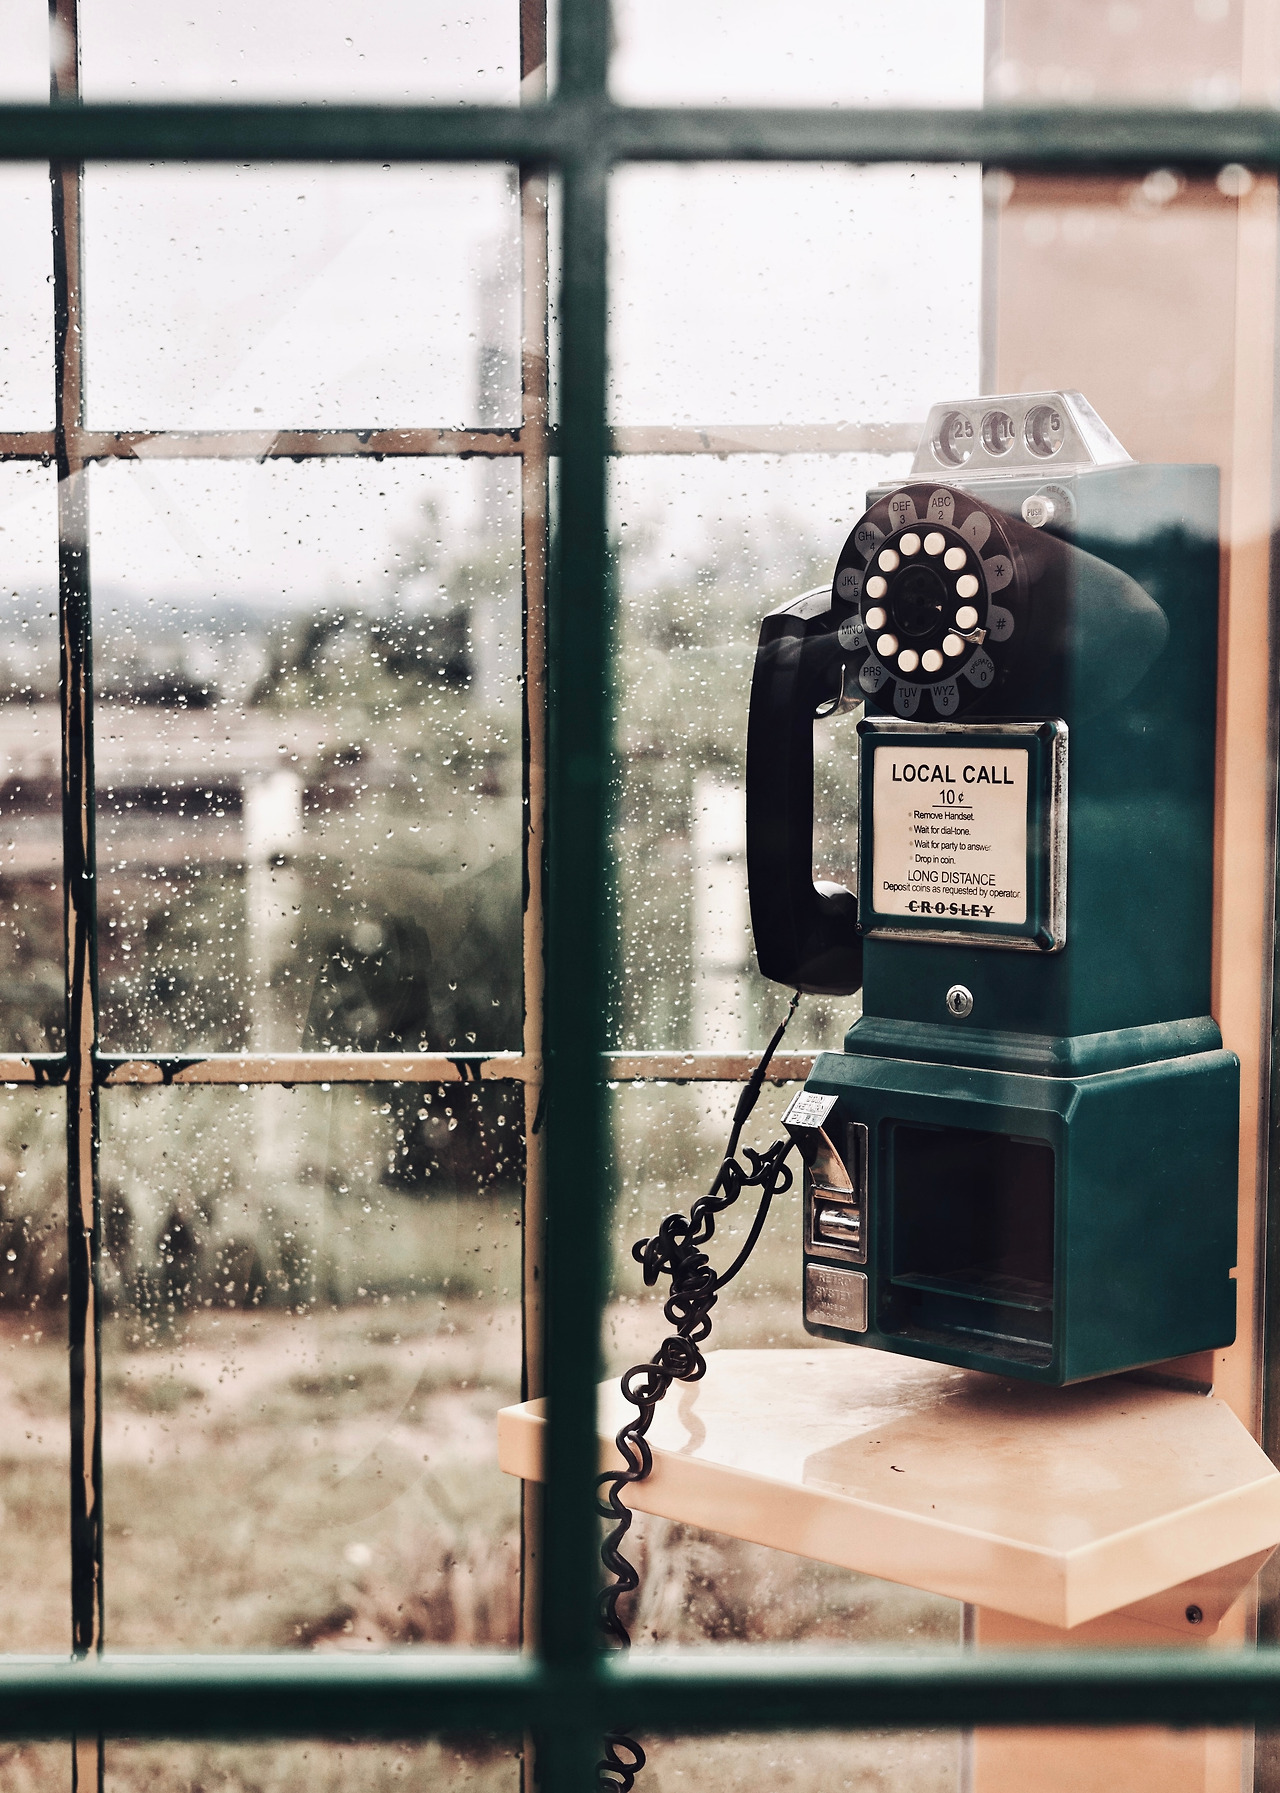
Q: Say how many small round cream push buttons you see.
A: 12